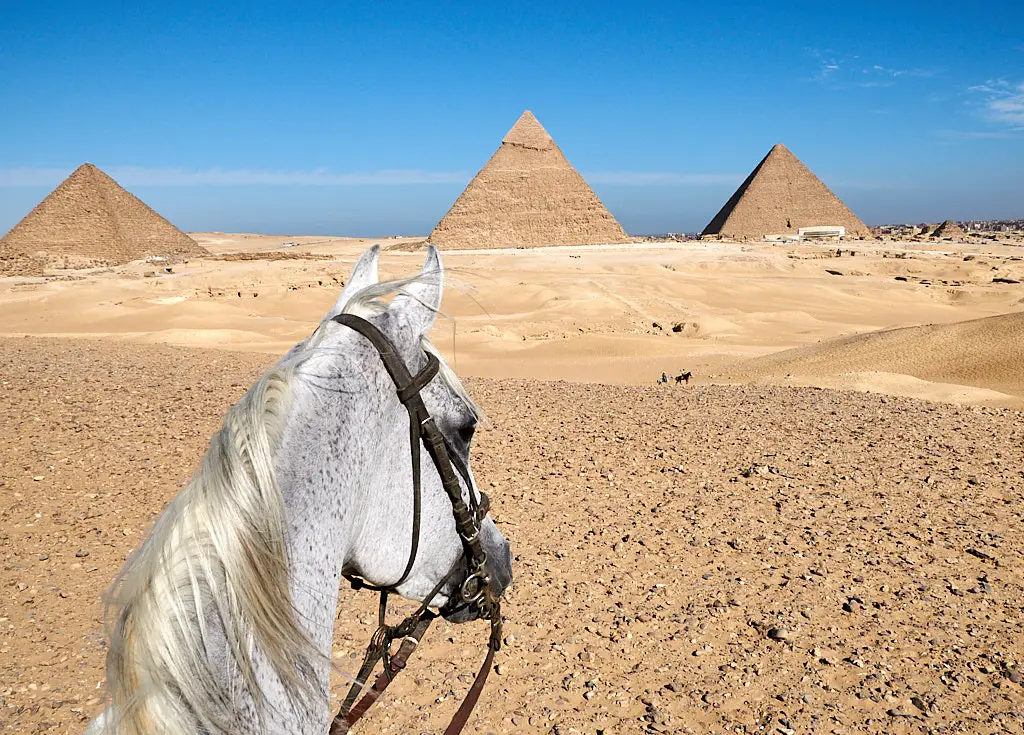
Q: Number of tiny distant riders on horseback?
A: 2